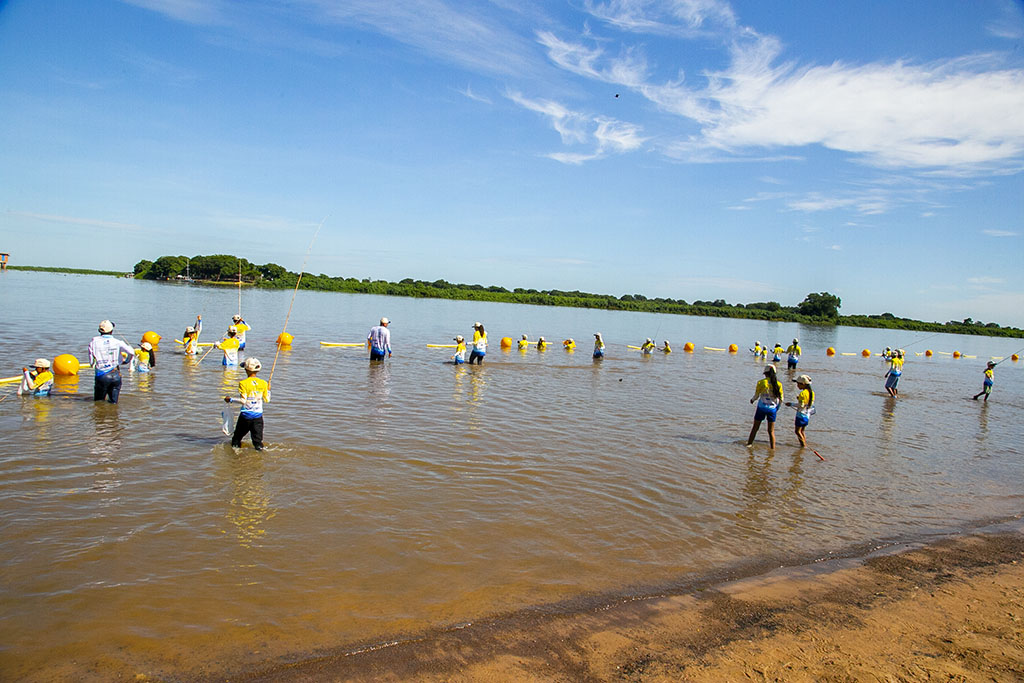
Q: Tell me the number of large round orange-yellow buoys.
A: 11